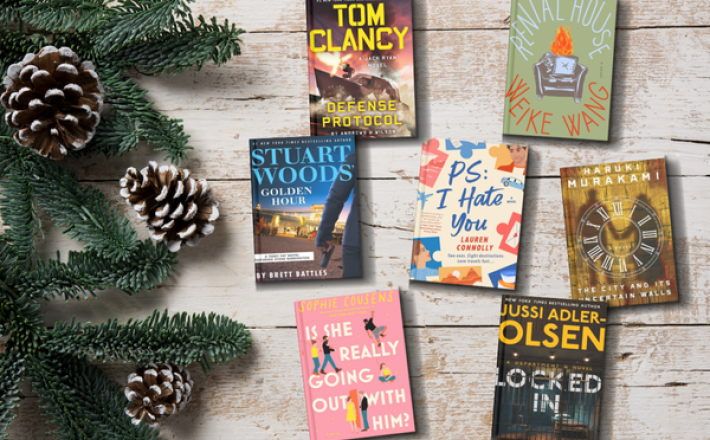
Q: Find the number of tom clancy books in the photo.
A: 1